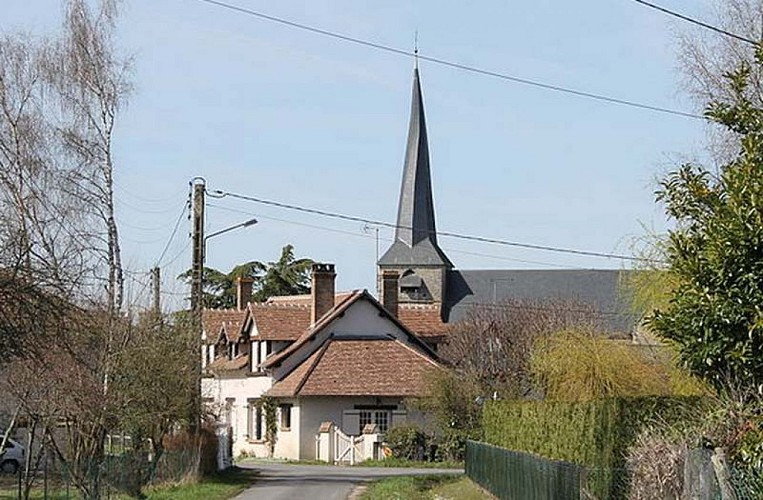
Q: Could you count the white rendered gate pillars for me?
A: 2